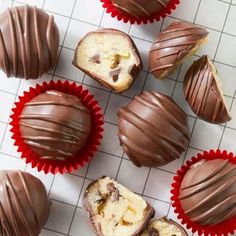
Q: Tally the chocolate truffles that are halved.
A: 5